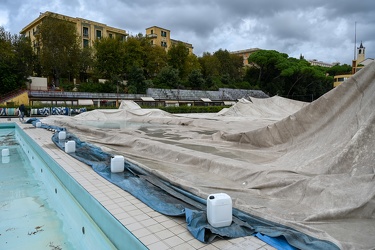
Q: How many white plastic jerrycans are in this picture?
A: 6